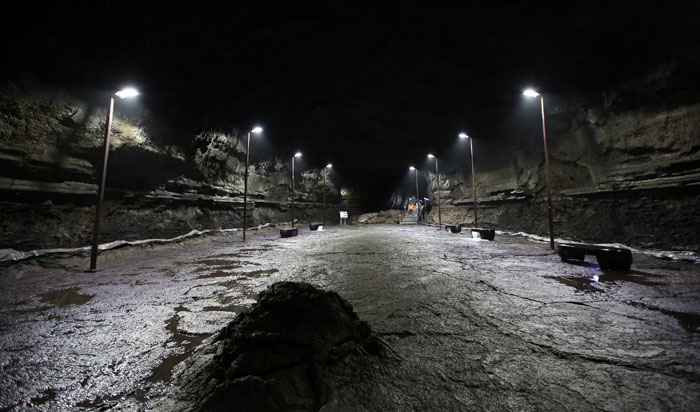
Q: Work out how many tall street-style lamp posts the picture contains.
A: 8